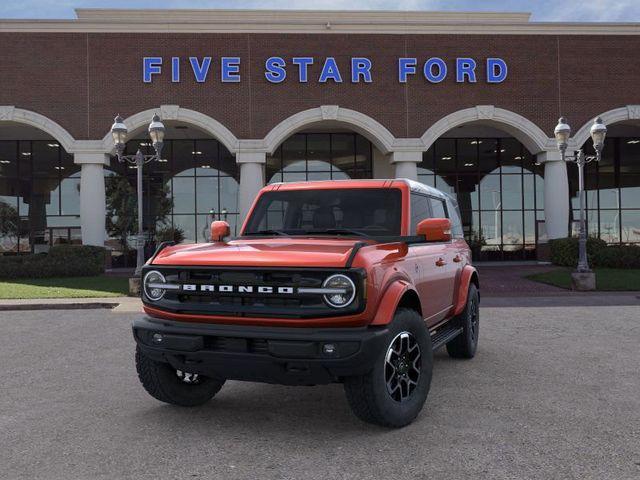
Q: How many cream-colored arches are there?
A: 5